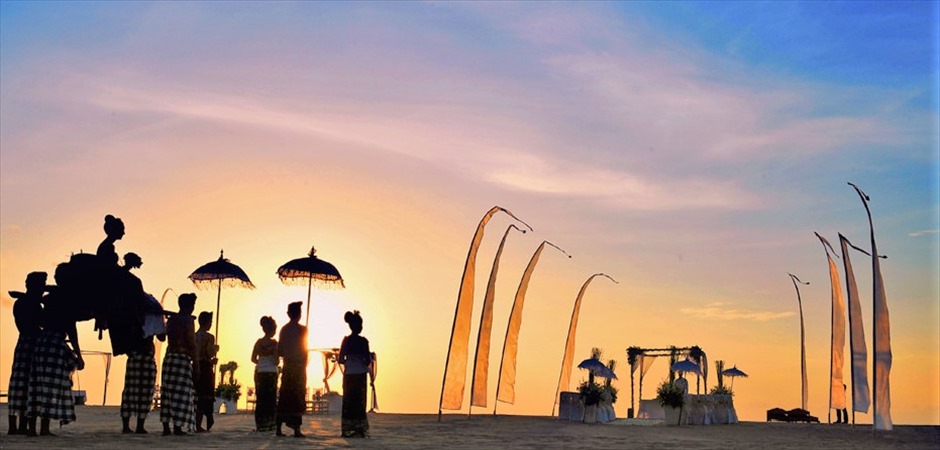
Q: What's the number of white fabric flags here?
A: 8